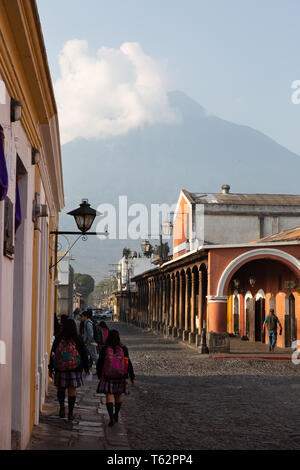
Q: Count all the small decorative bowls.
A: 0